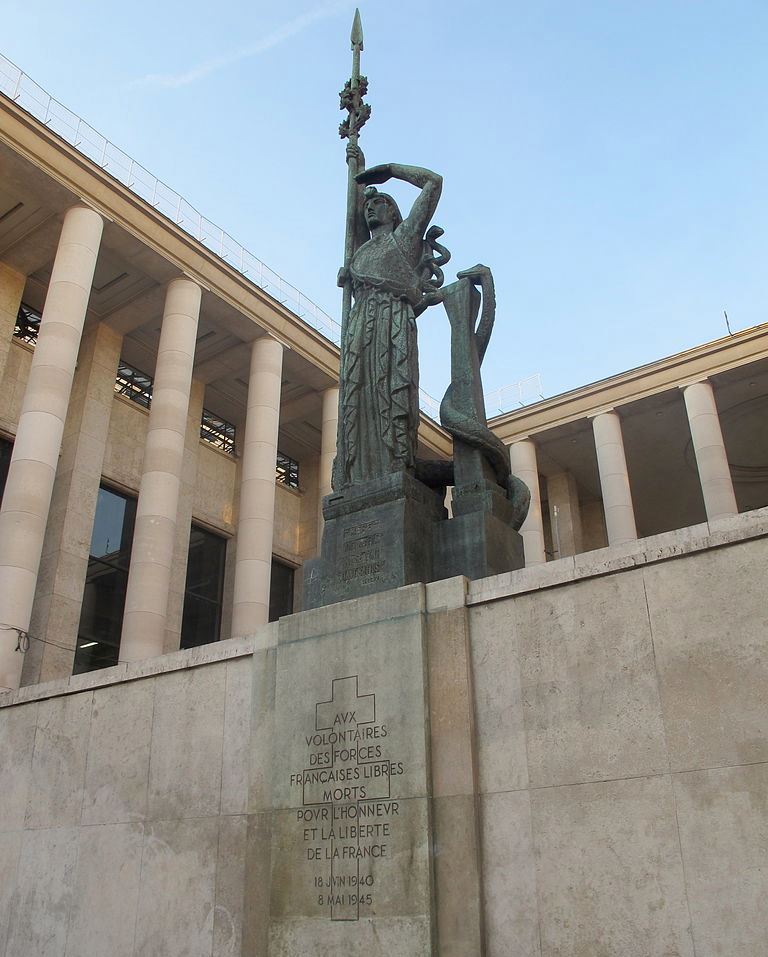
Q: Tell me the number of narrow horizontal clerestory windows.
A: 4